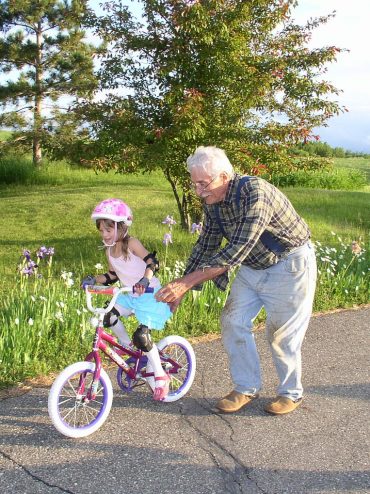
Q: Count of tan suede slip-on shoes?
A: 2